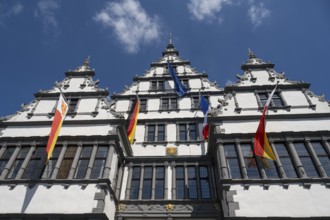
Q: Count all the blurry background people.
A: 0